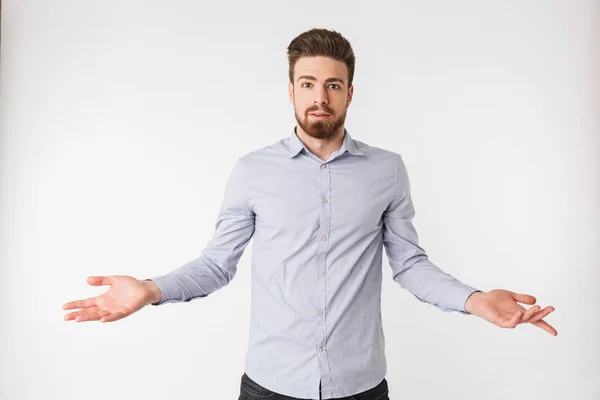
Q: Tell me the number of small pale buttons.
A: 6